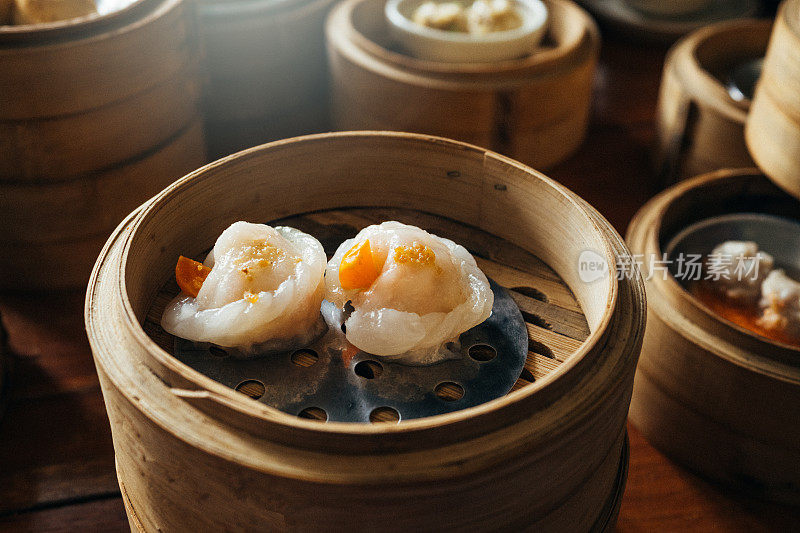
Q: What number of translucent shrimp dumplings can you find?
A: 2